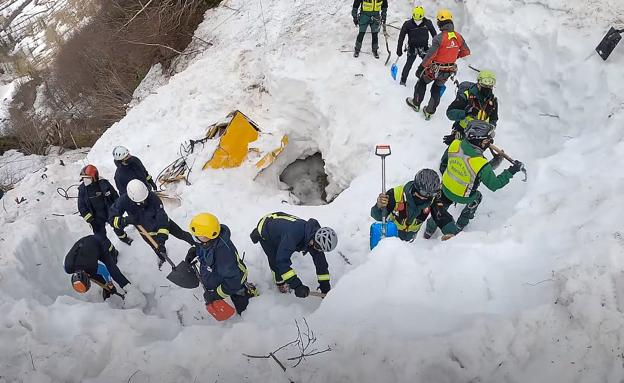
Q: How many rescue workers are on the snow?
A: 12